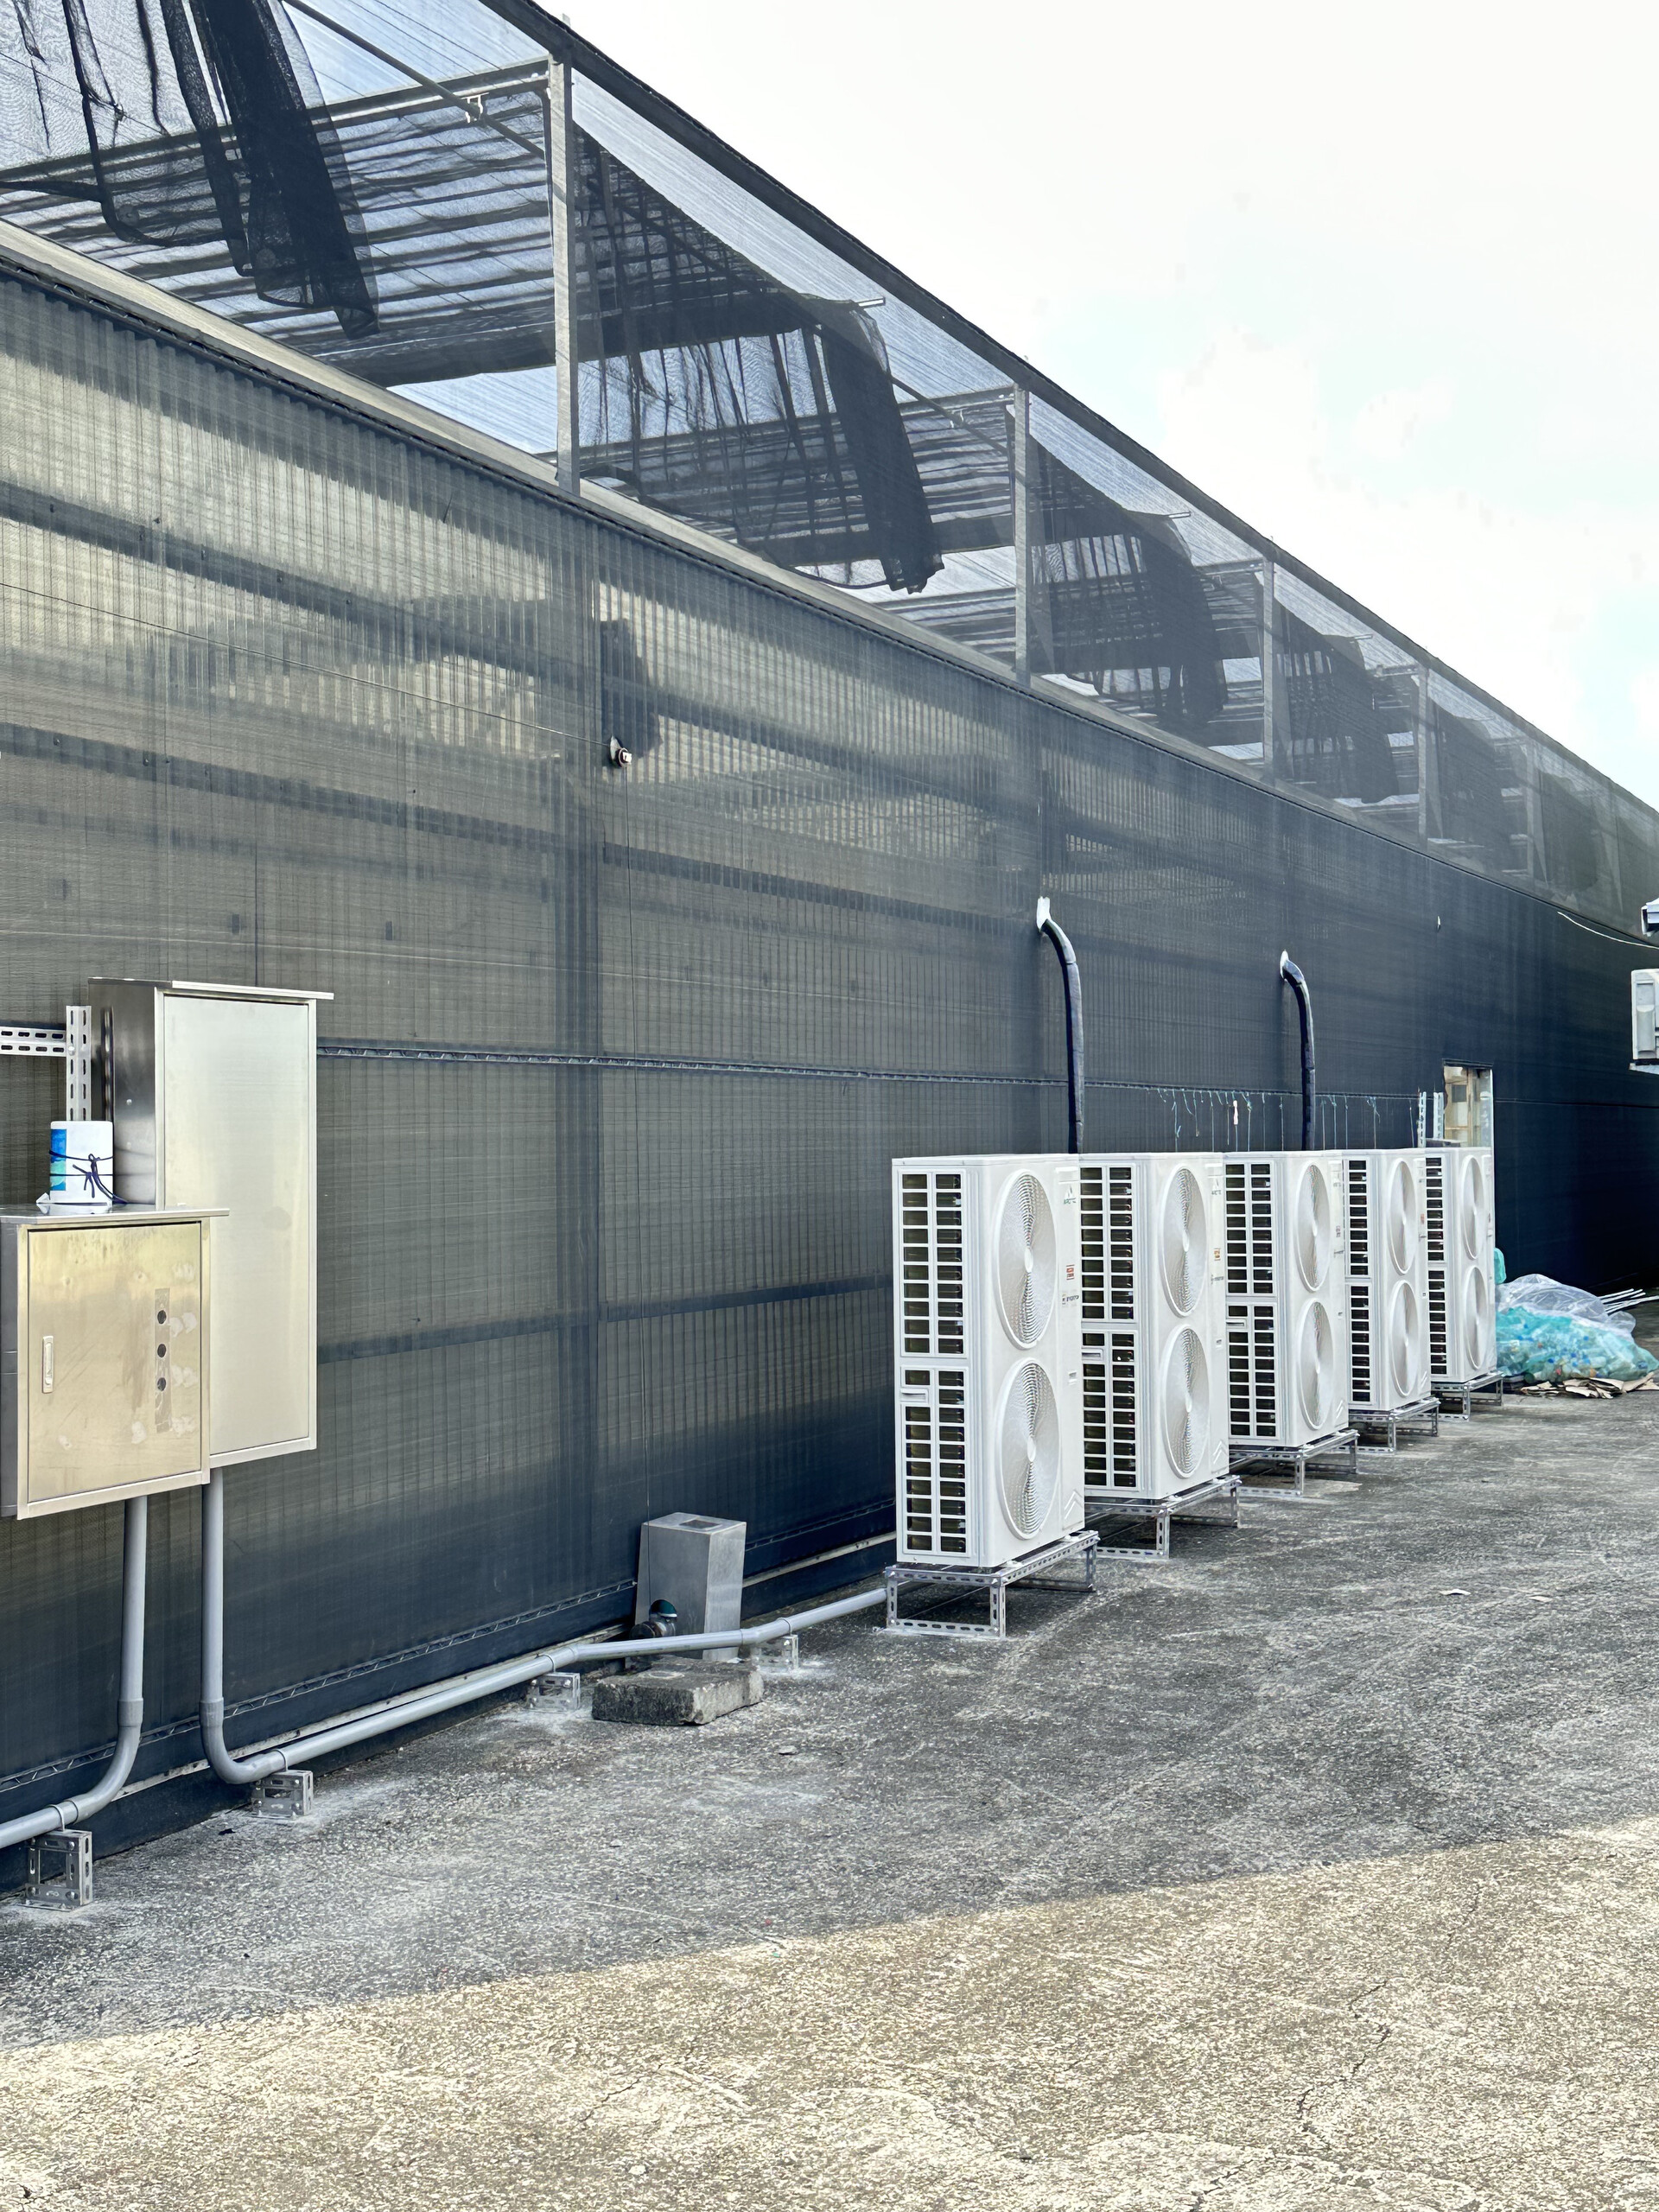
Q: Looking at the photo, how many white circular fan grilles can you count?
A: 10